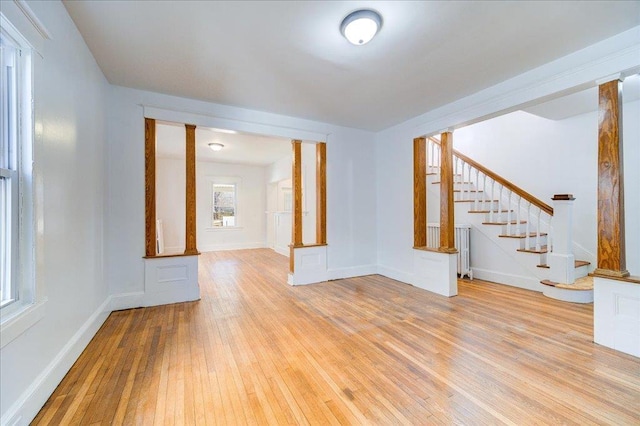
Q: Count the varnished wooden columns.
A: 7